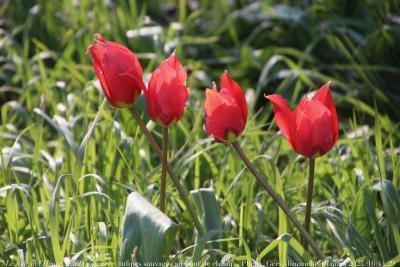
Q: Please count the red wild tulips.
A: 4